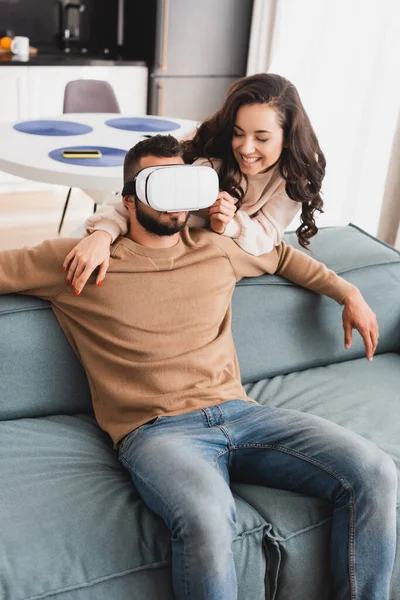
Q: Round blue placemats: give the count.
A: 3